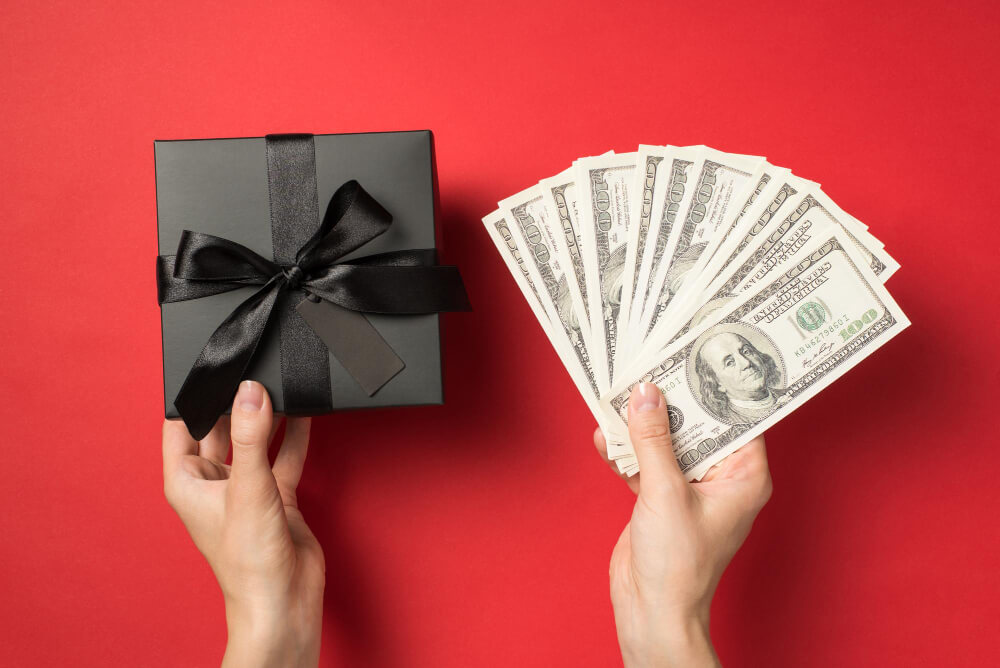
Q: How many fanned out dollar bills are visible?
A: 11